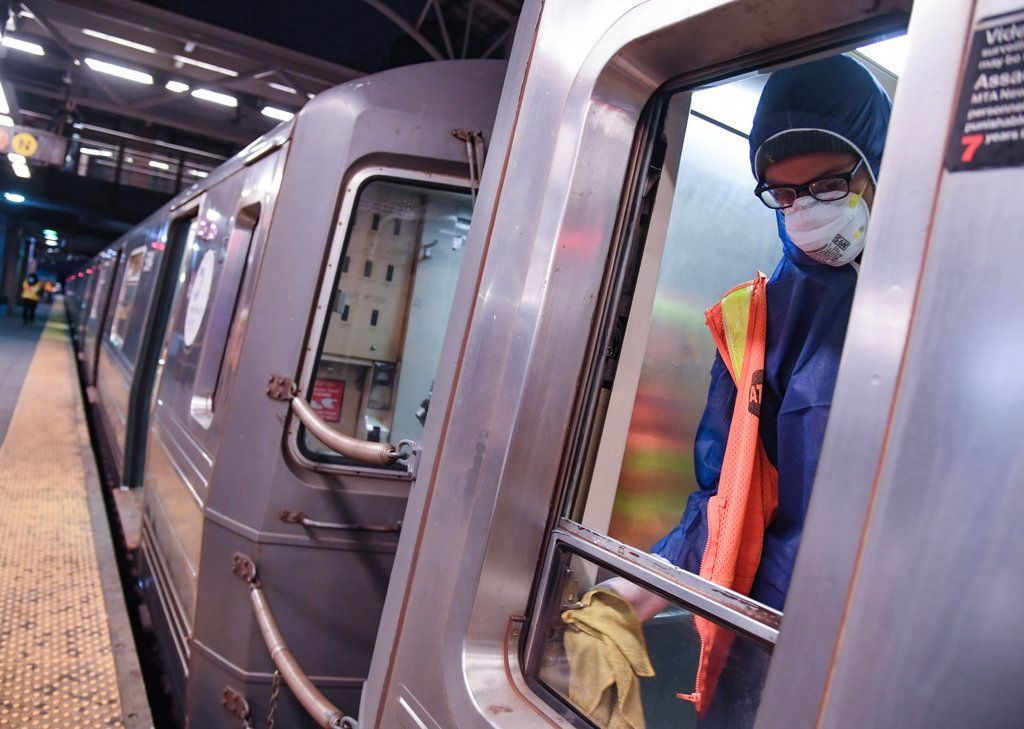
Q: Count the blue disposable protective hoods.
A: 1